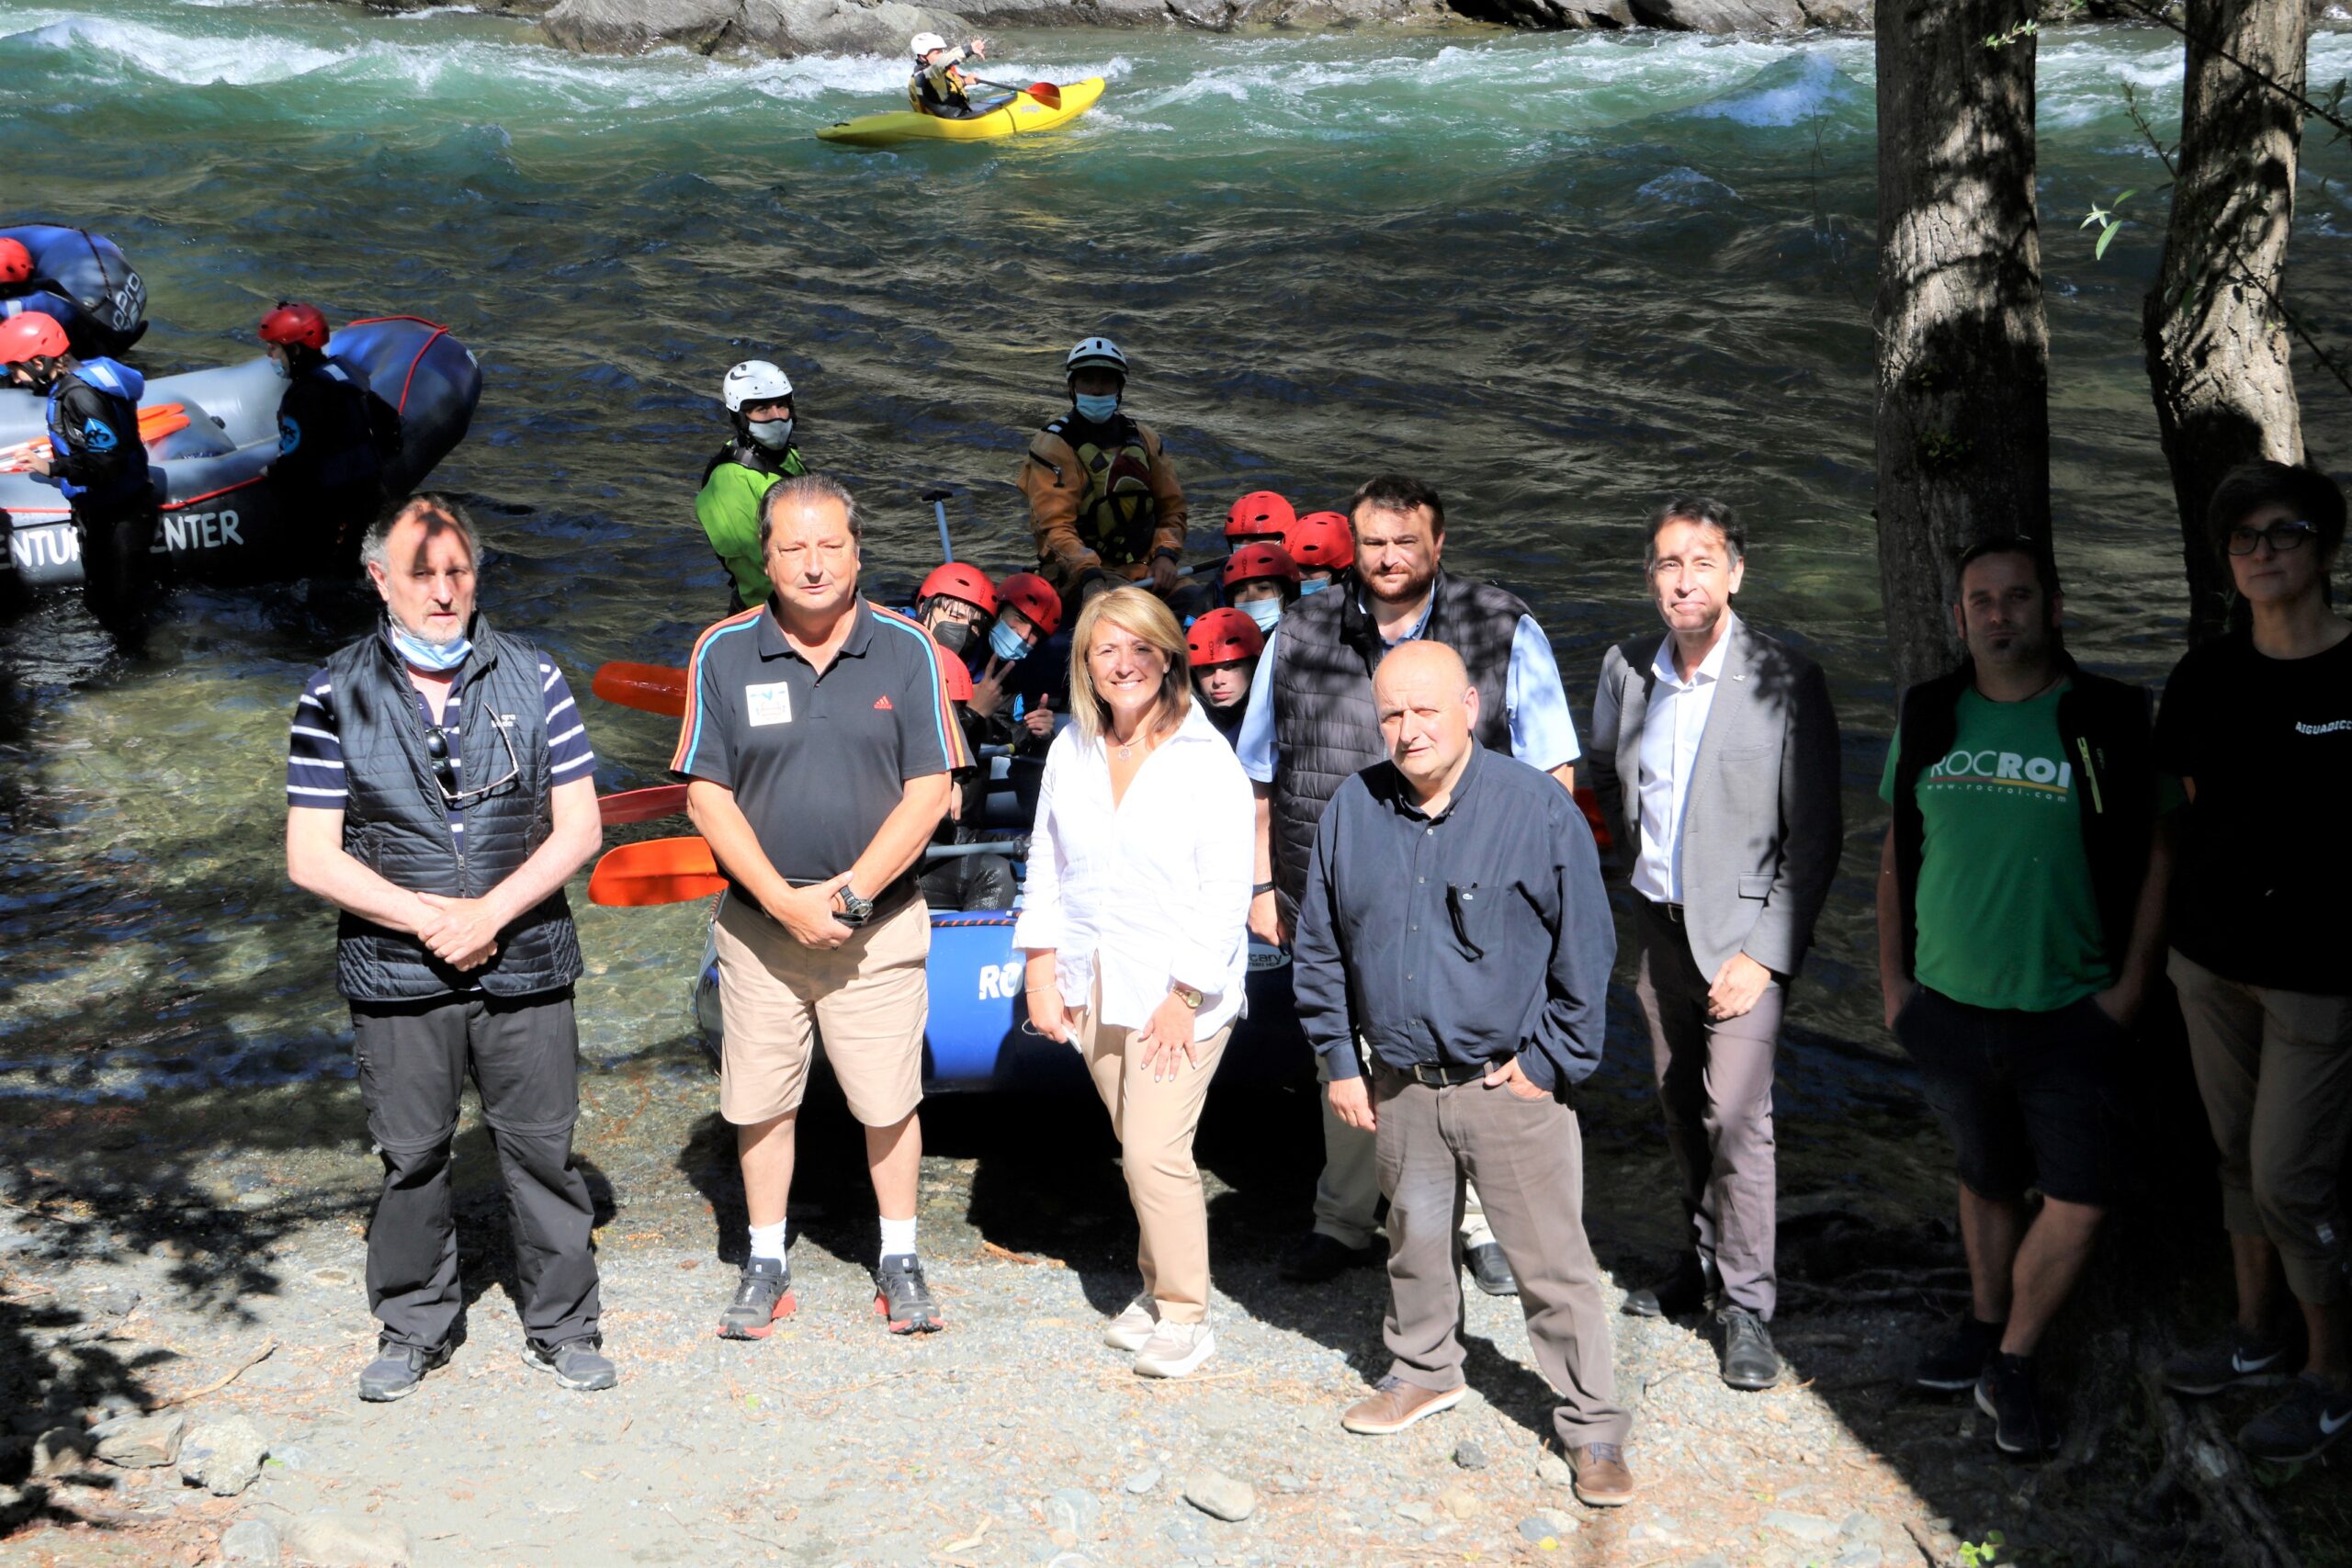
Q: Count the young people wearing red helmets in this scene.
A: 10